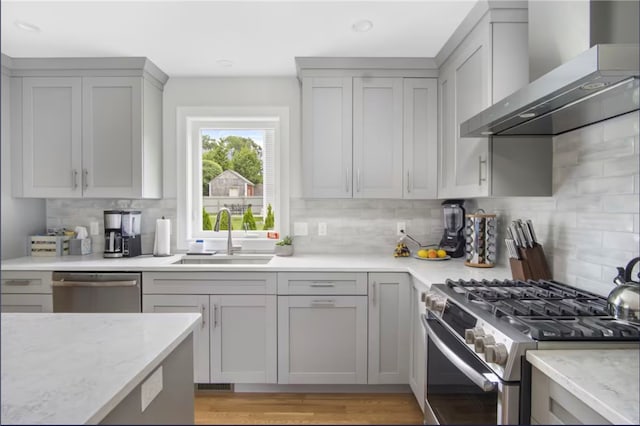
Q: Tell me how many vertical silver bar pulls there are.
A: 9